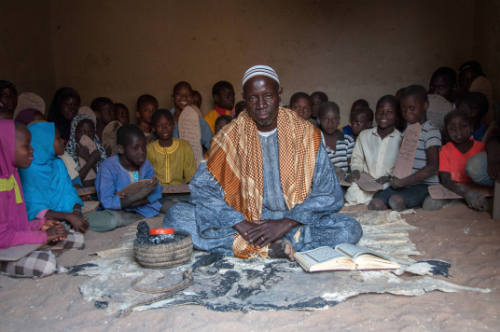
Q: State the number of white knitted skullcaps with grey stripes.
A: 1